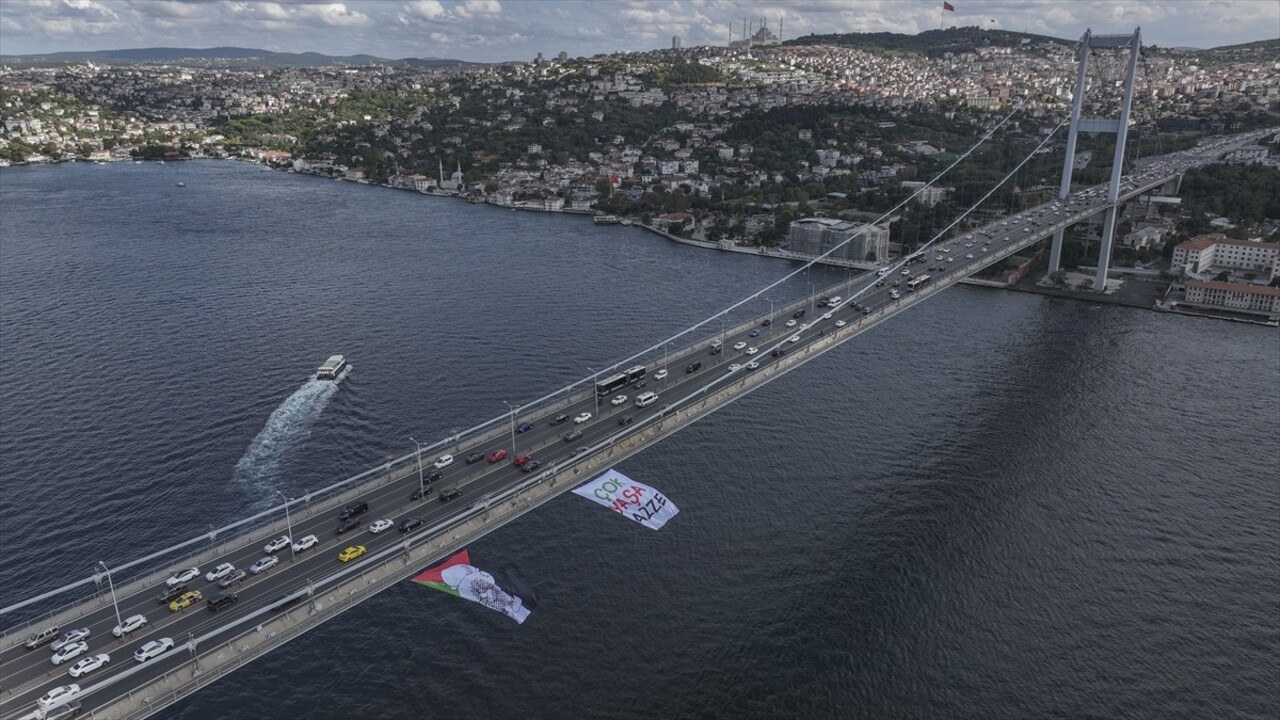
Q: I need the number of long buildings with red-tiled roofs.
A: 2